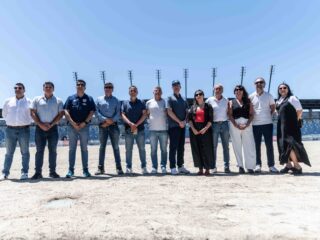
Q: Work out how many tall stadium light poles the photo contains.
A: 8